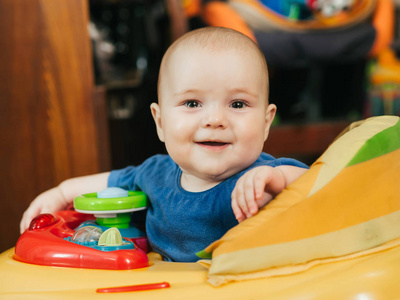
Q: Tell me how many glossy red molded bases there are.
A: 1